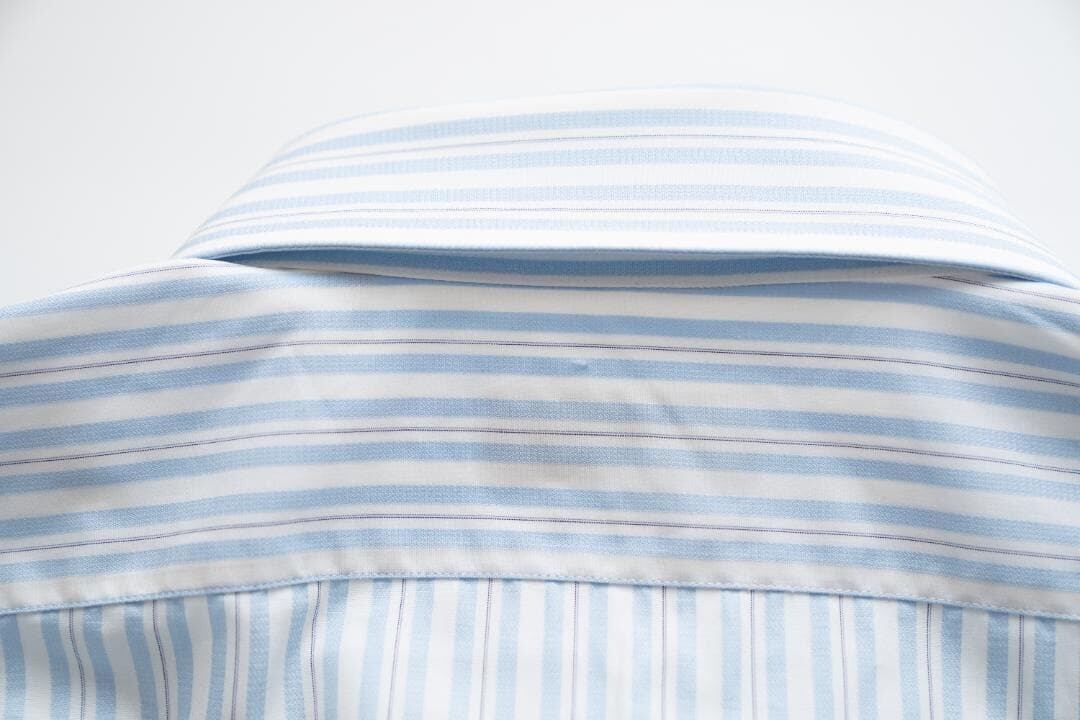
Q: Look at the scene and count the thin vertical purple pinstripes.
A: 12